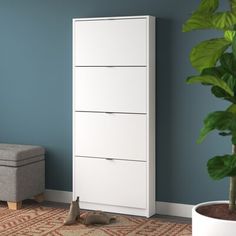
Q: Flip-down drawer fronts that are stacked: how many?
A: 4